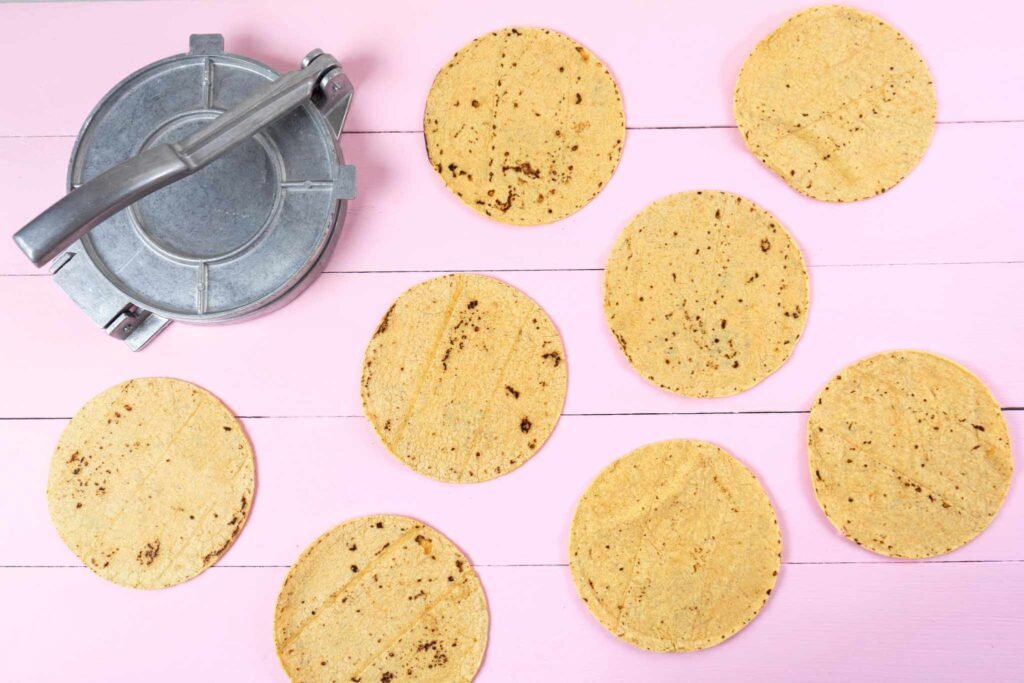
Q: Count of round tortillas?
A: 8